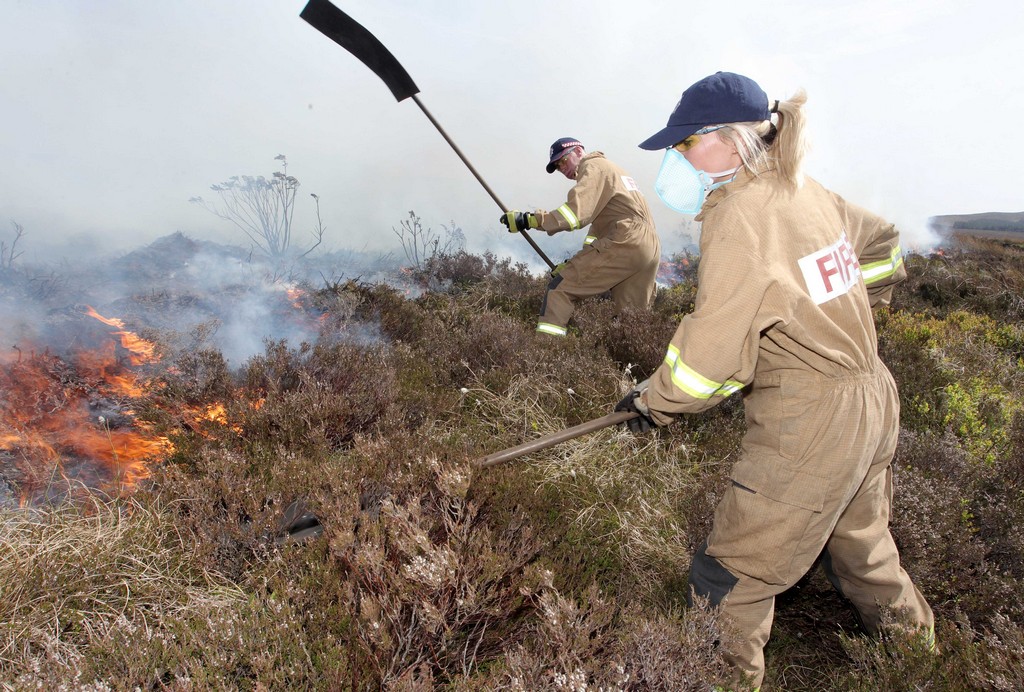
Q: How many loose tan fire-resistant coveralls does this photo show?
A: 2